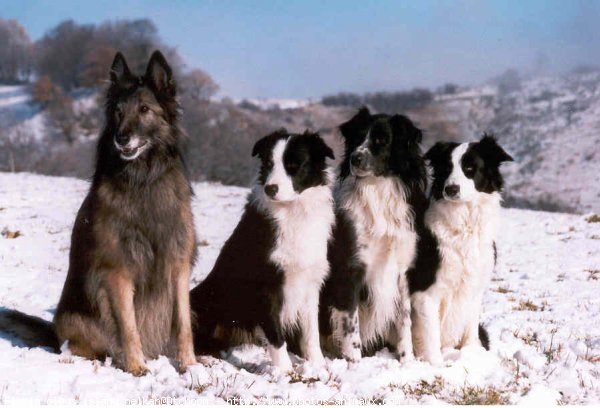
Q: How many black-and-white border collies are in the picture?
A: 3